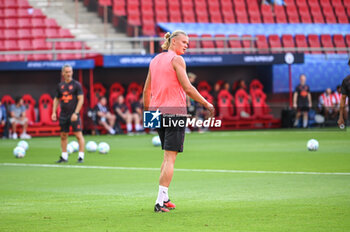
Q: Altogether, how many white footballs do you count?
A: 8